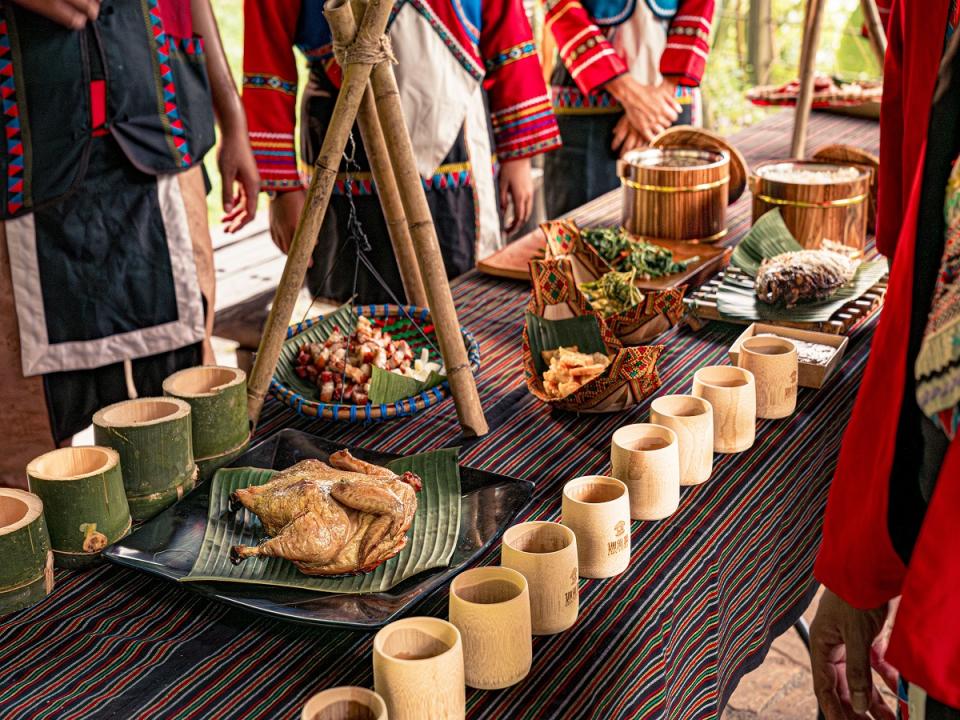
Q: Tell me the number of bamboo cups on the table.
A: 13